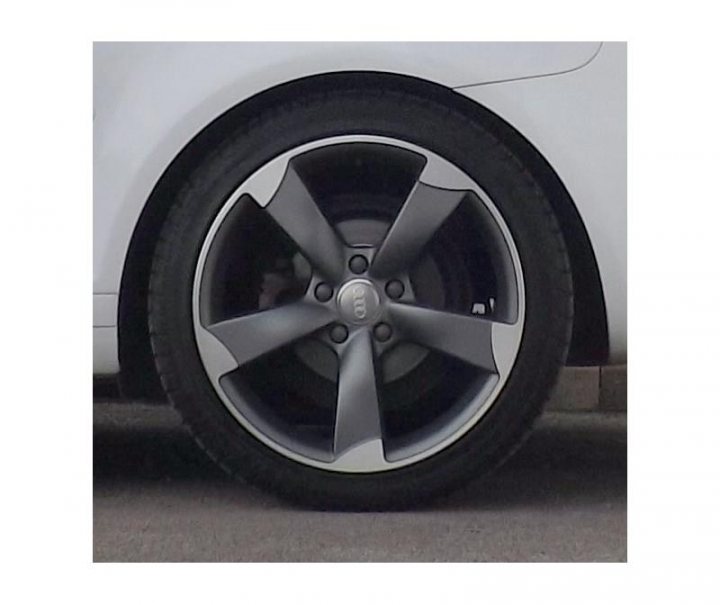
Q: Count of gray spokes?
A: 5